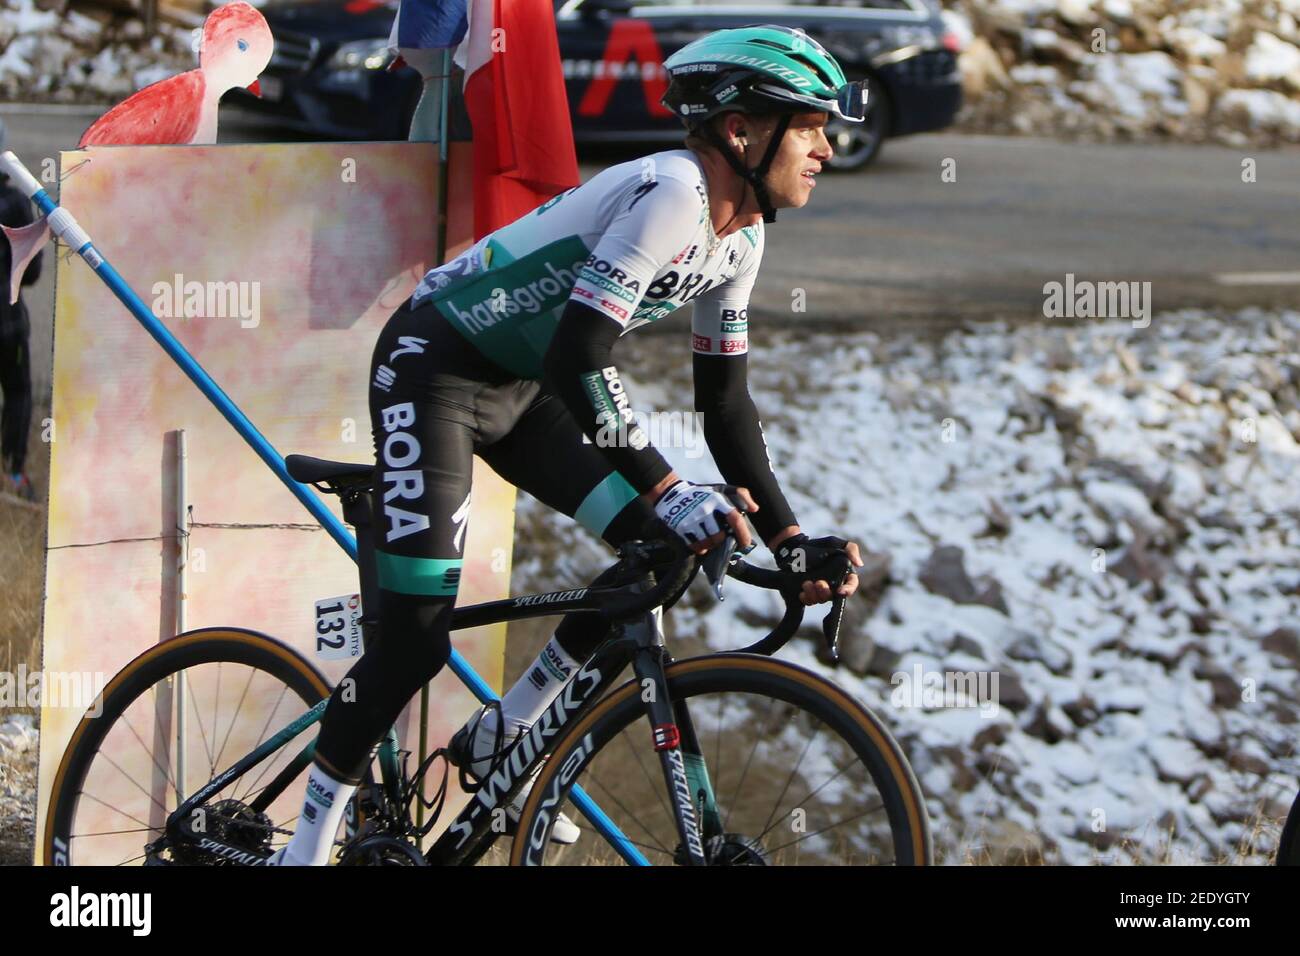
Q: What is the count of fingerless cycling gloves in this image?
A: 2